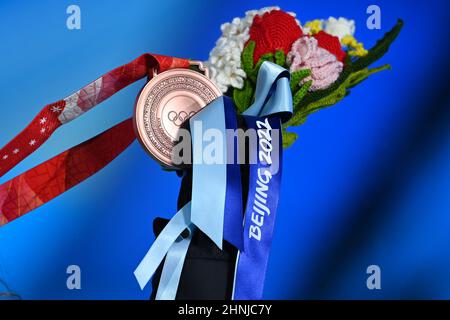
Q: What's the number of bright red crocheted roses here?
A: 2